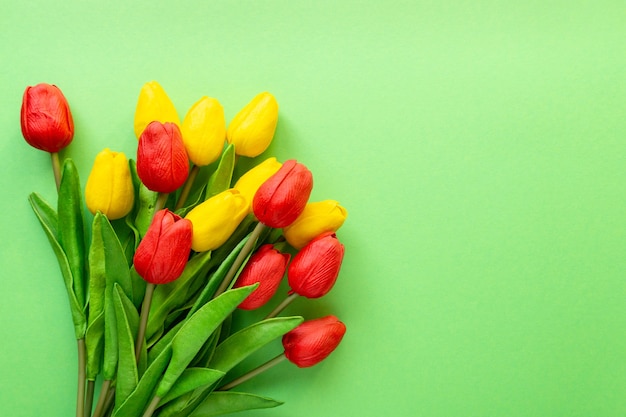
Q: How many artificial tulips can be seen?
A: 14